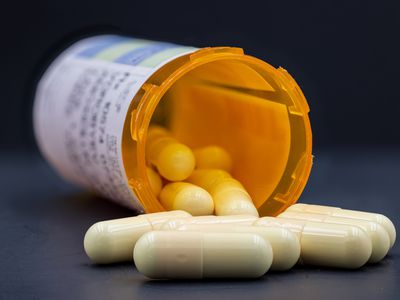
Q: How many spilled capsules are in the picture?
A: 7